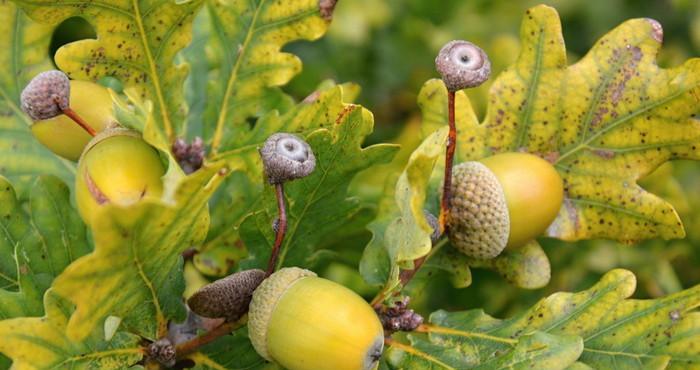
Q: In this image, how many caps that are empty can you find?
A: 4